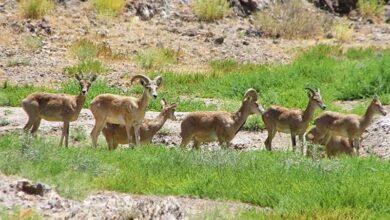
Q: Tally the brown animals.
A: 7